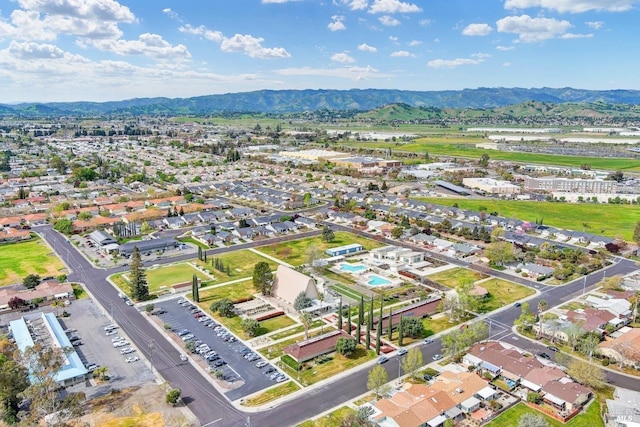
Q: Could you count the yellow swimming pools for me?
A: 0